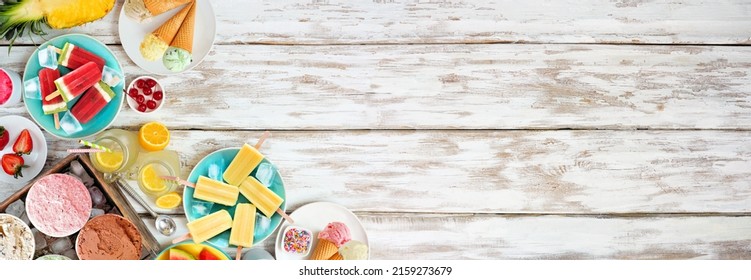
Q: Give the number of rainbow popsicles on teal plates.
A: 0